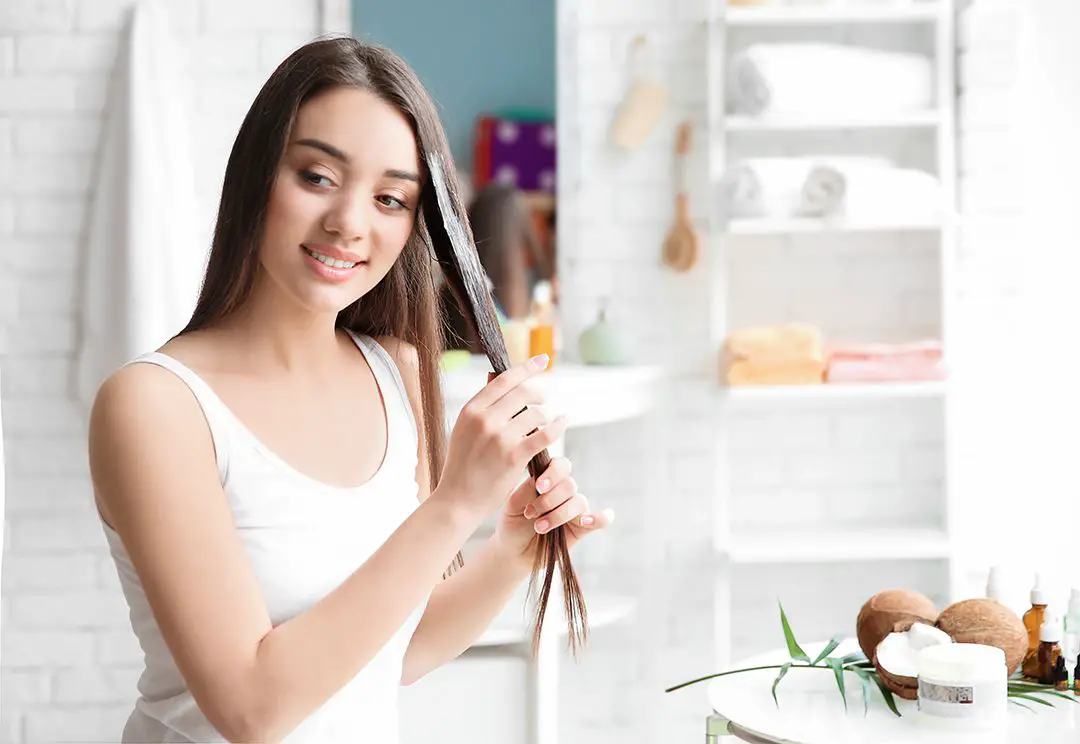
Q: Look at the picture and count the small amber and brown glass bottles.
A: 4